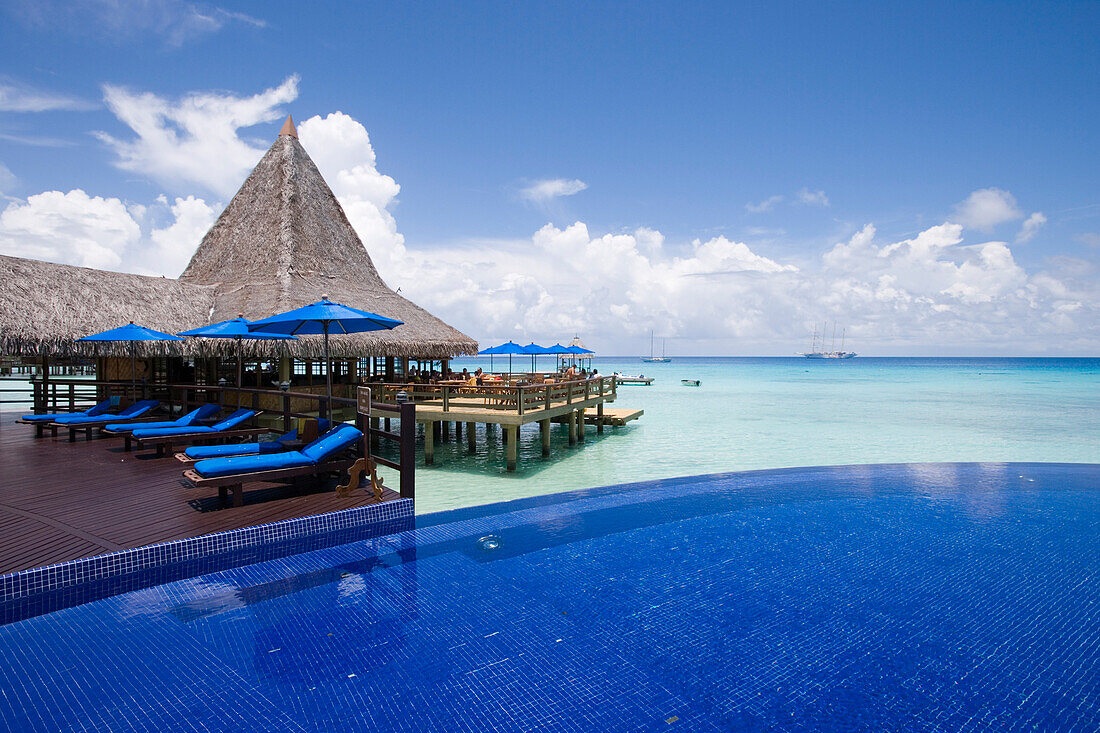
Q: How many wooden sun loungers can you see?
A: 6